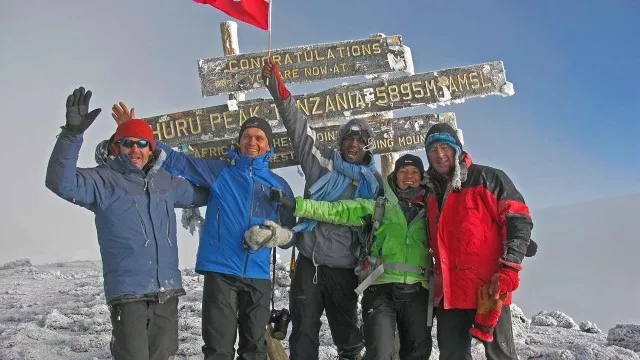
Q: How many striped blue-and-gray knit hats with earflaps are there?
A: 1